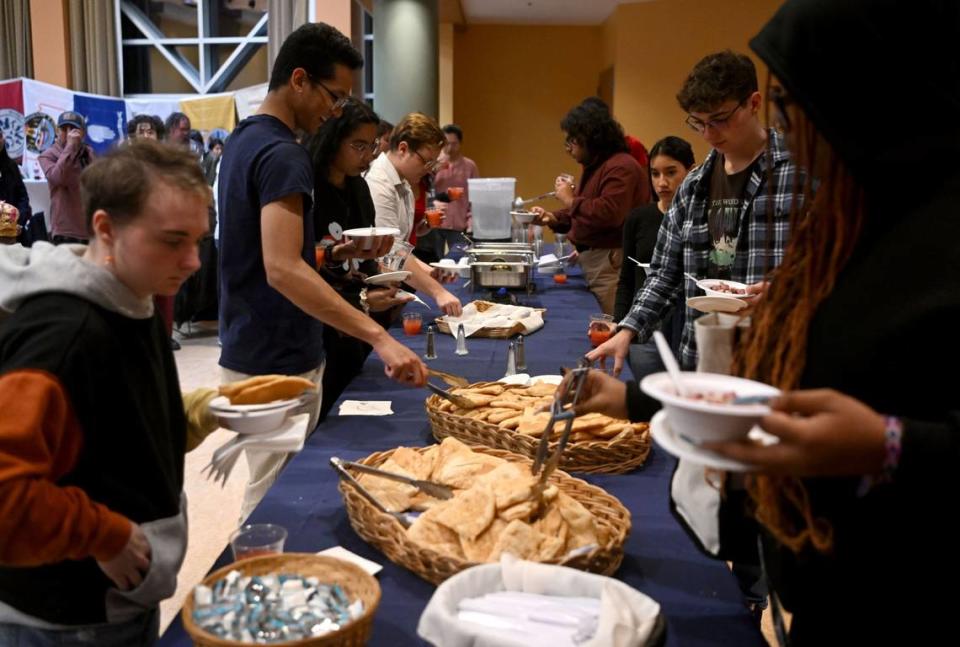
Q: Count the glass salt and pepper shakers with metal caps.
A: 4